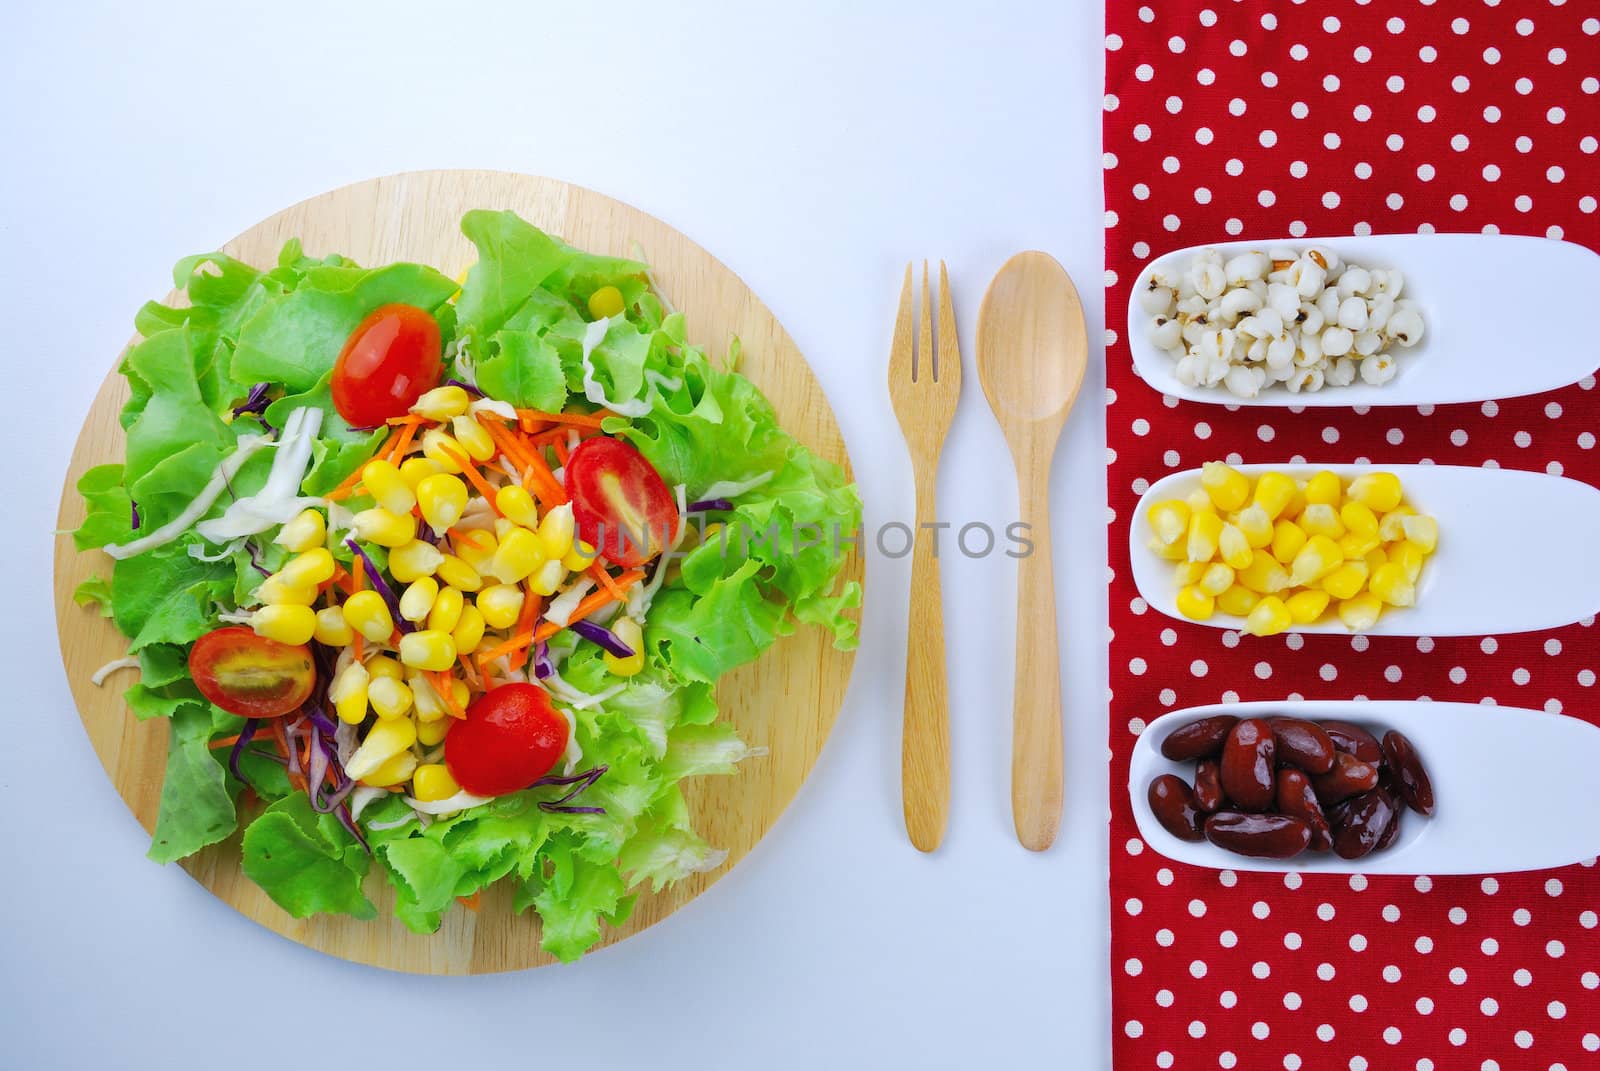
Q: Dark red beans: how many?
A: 12